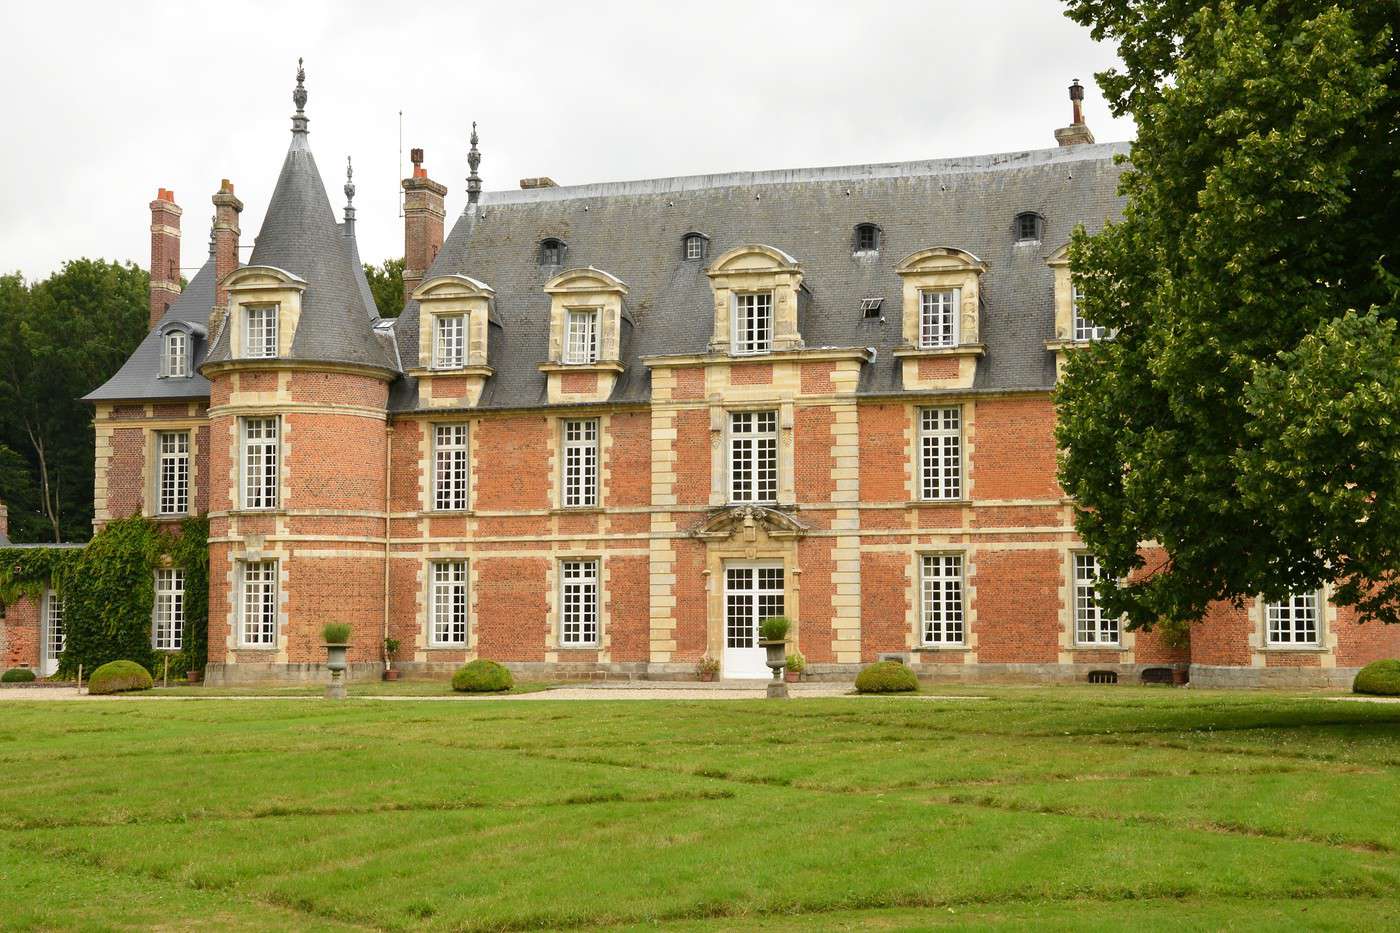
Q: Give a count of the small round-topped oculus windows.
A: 4